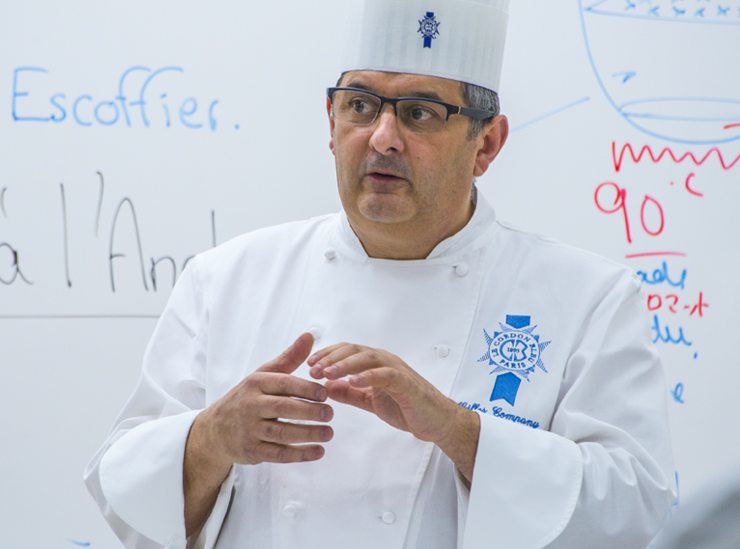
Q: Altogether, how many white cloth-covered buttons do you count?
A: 6